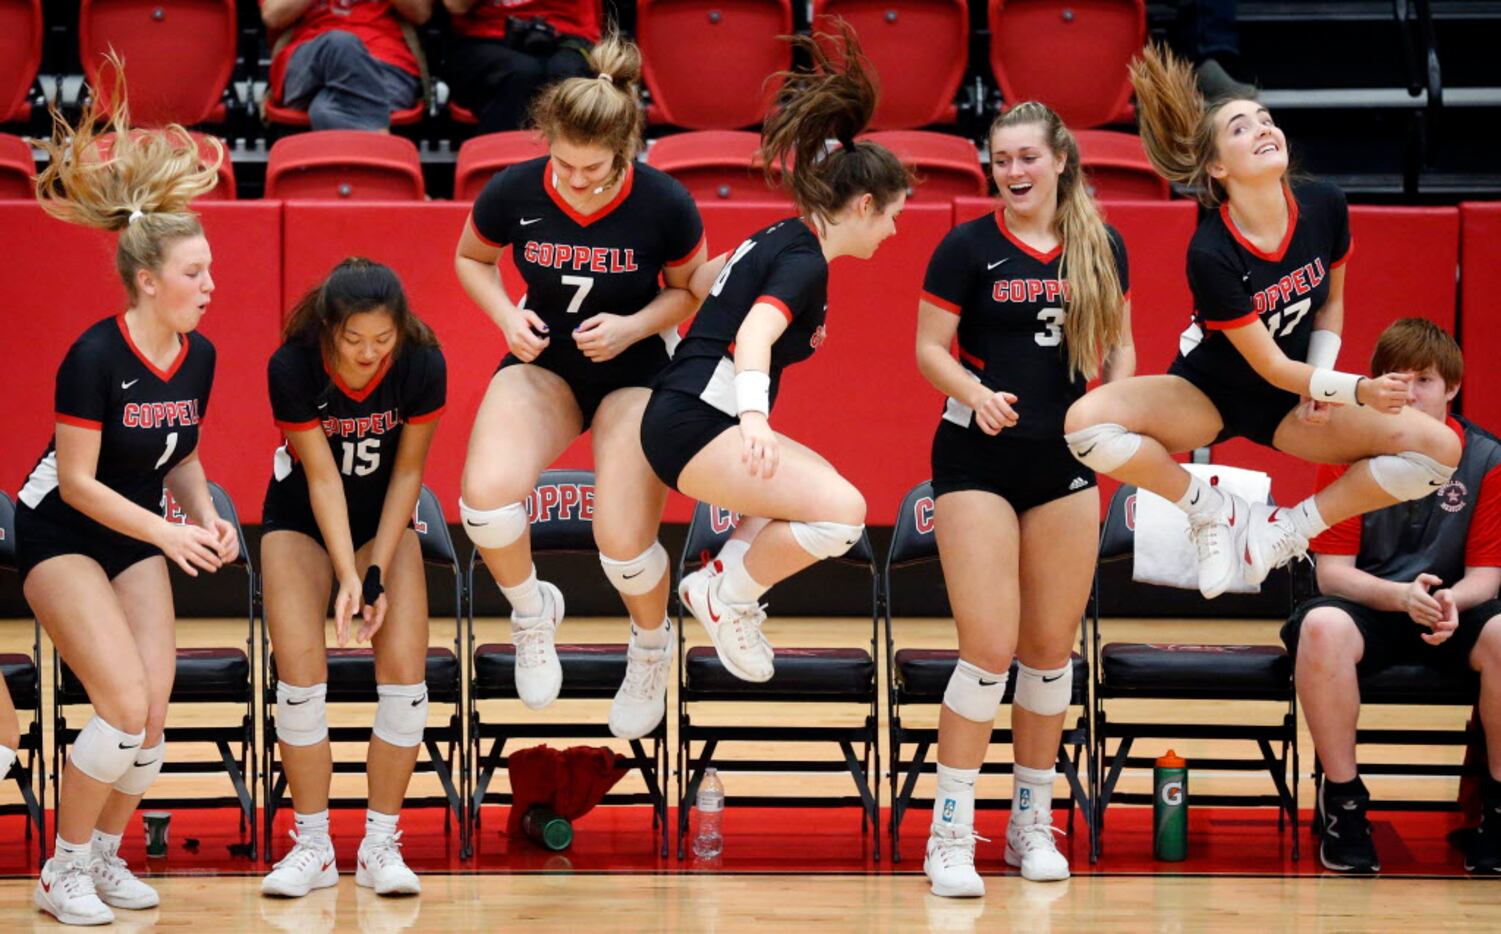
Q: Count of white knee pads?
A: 12